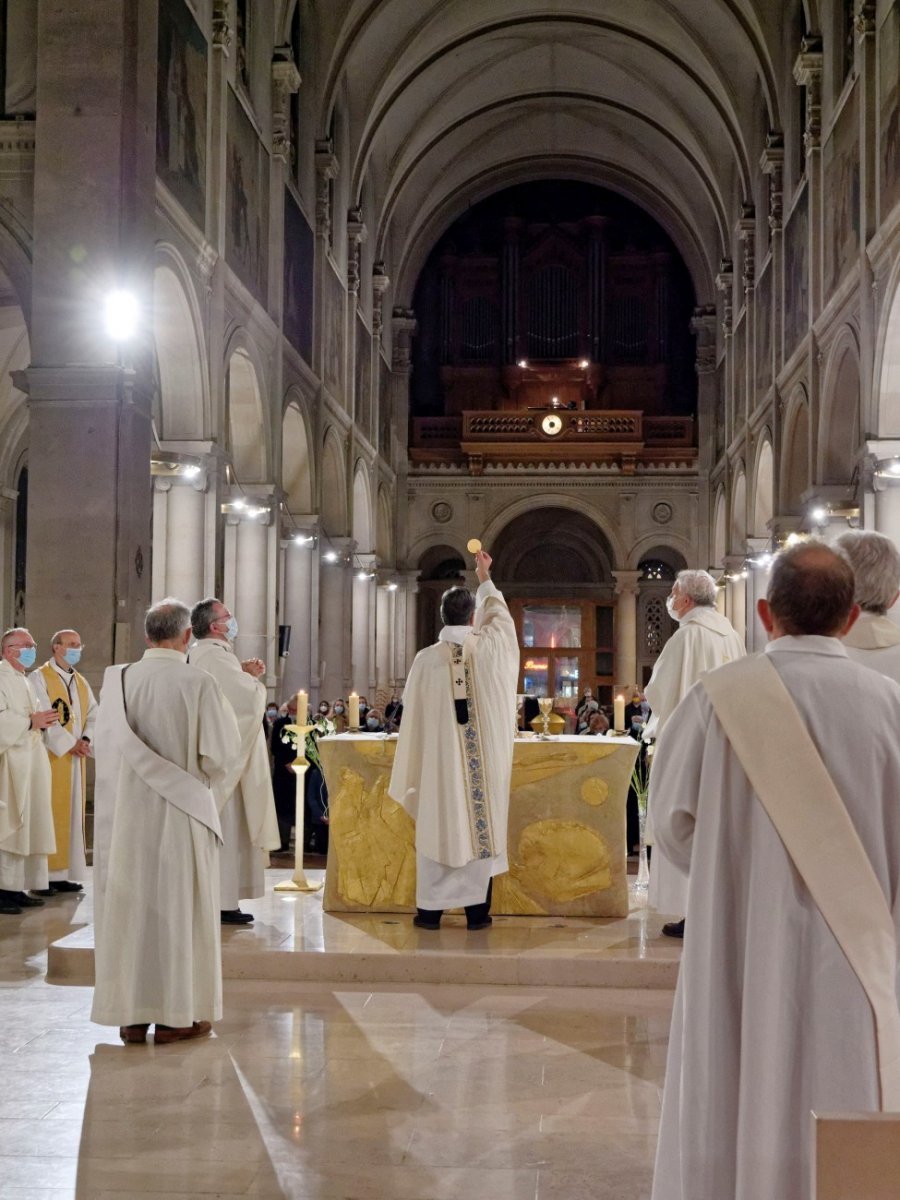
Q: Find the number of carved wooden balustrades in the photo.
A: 1